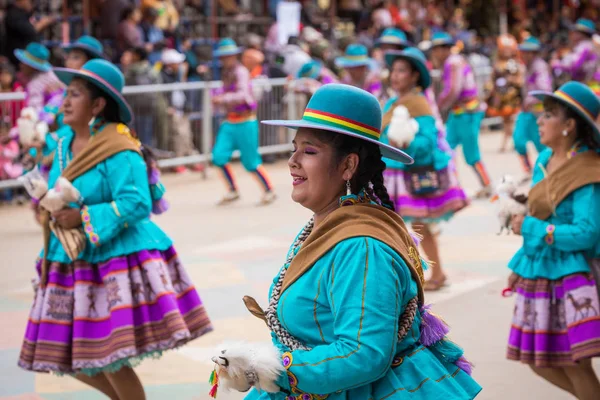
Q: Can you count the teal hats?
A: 13